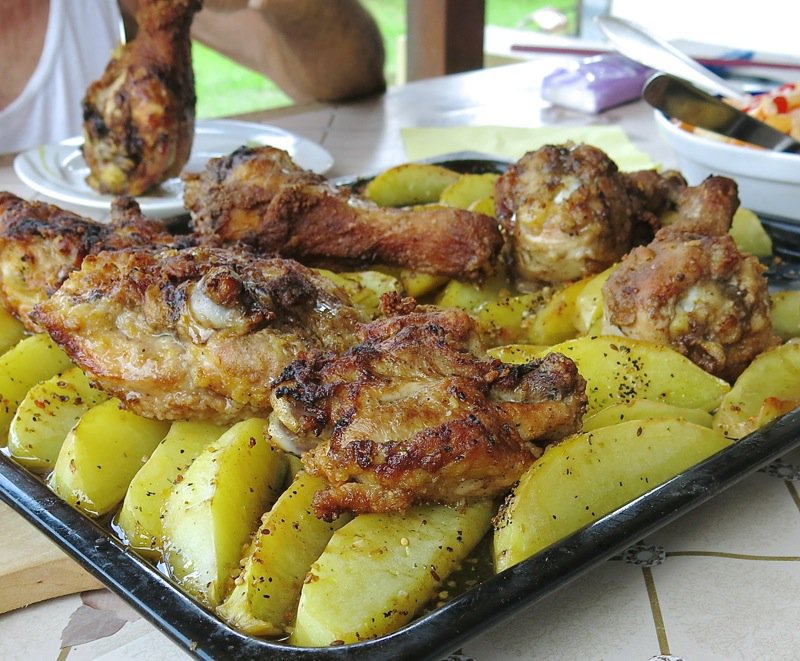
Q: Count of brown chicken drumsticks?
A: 4